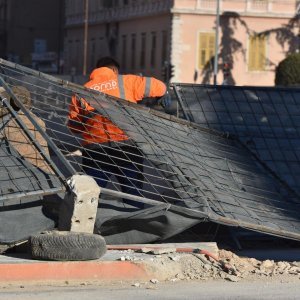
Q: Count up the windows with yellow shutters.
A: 2